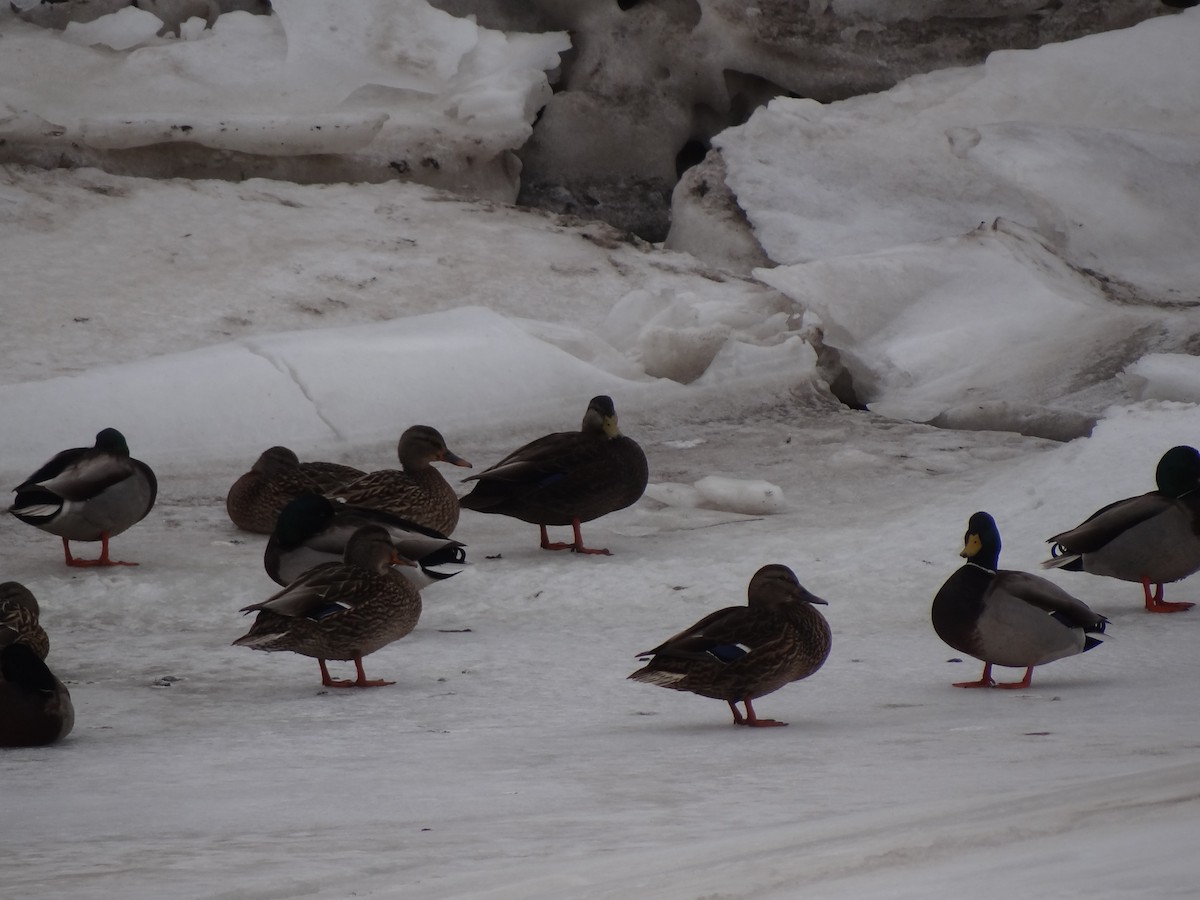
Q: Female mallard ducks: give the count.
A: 5